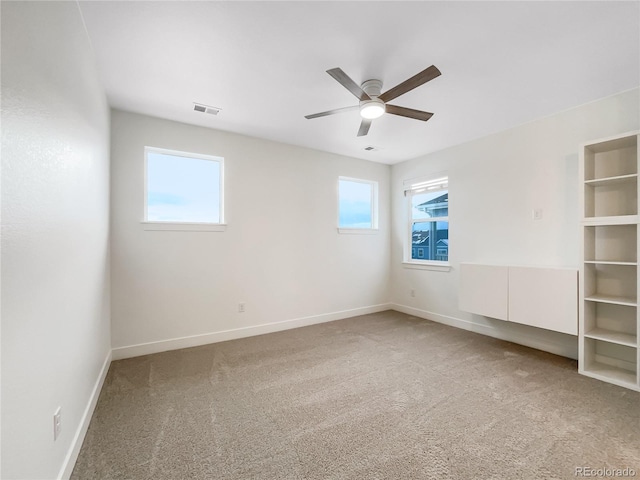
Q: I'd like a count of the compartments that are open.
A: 6